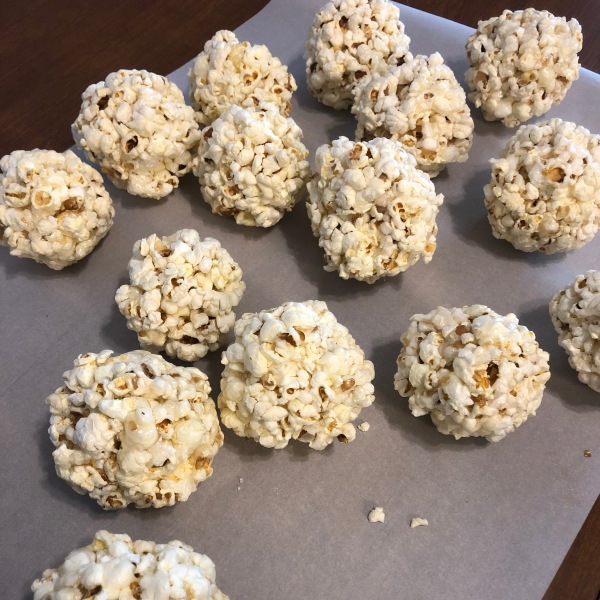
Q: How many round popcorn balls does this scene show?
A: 15